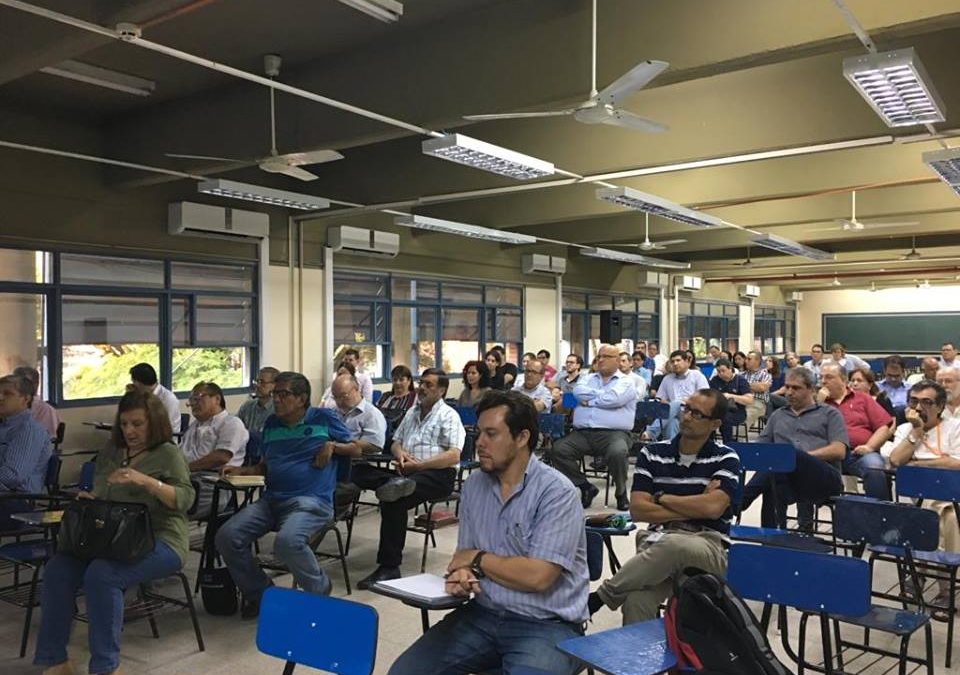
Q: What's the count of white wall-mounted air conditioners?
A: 7